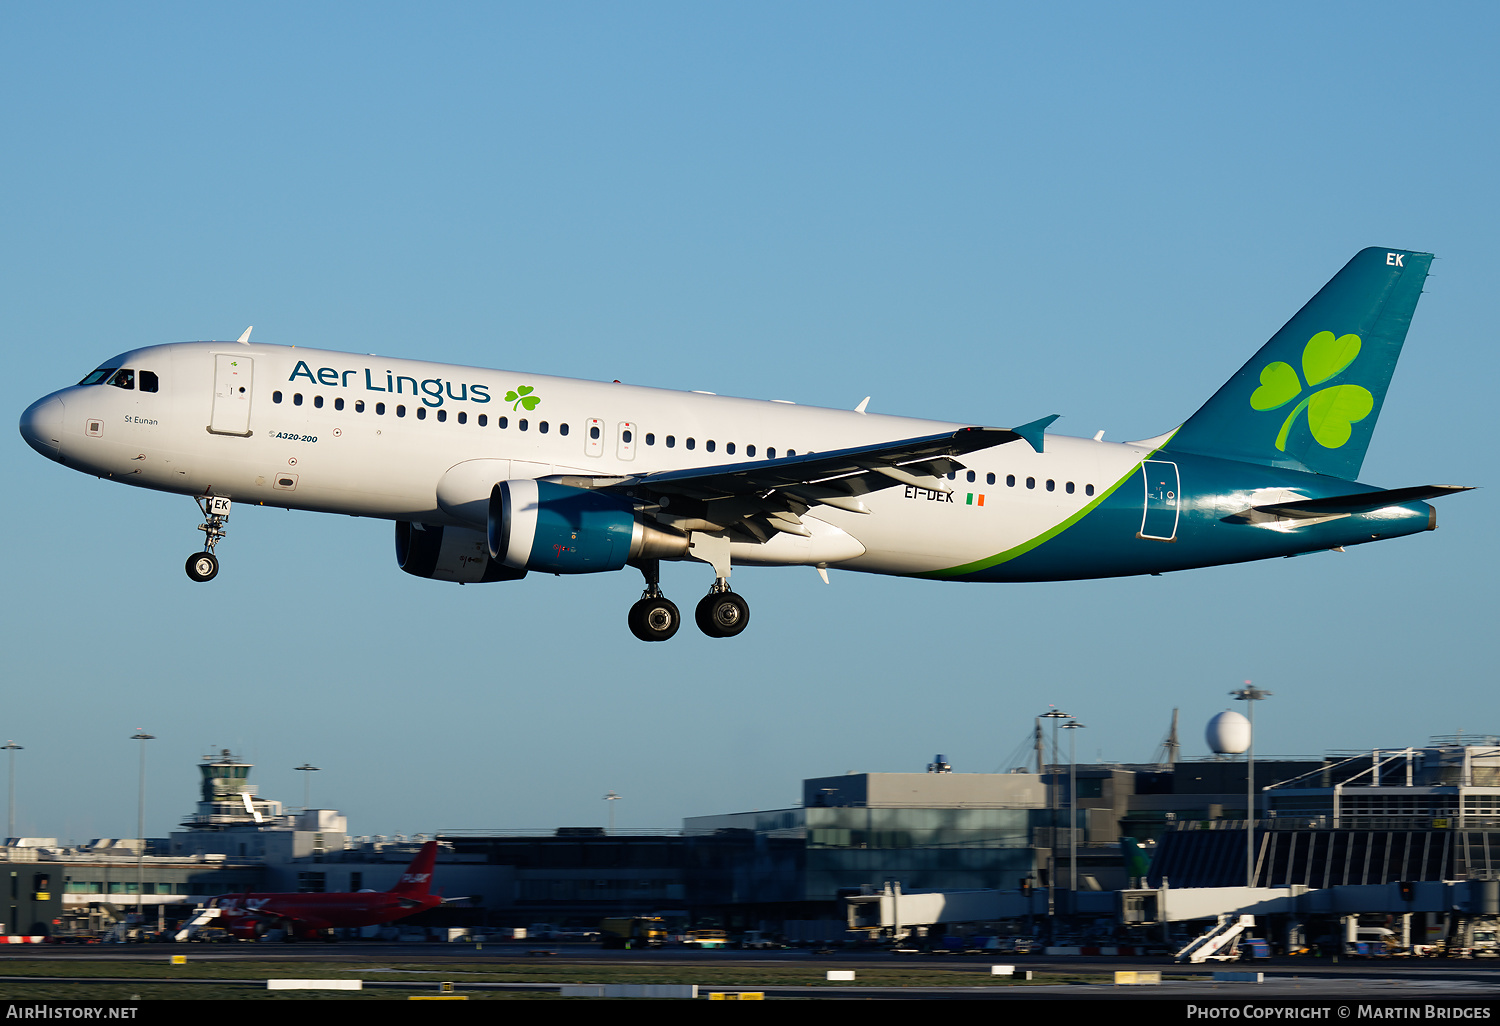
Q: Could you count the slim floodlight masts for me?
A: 7